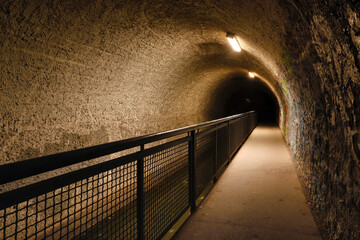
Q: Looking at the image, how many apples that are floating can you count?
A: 0